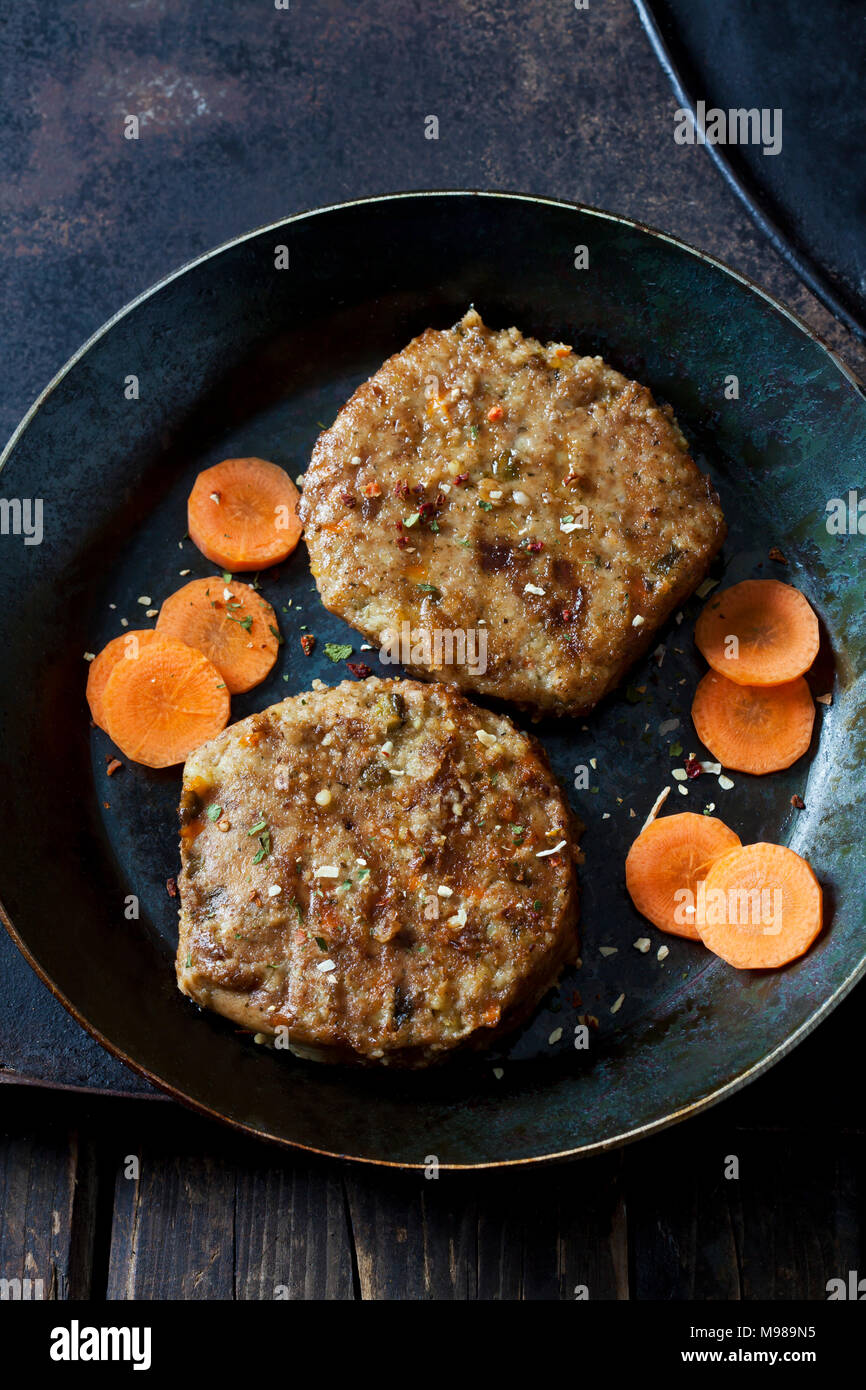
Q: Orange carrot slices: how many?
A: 8